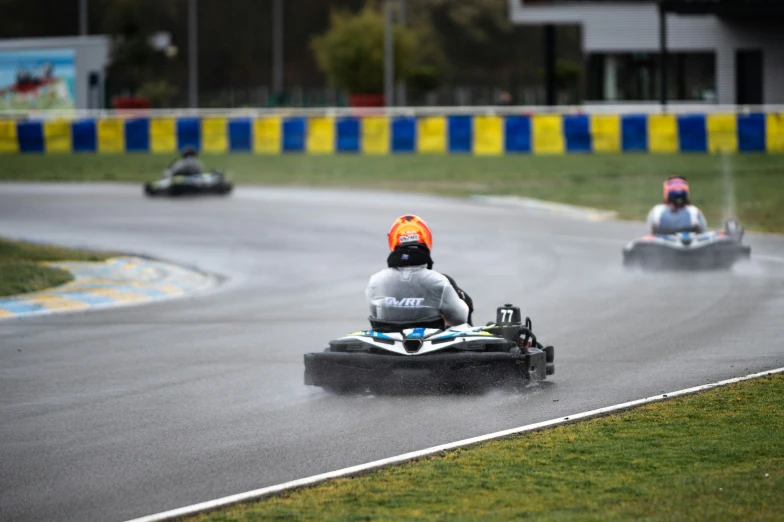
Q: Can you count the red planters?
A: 2